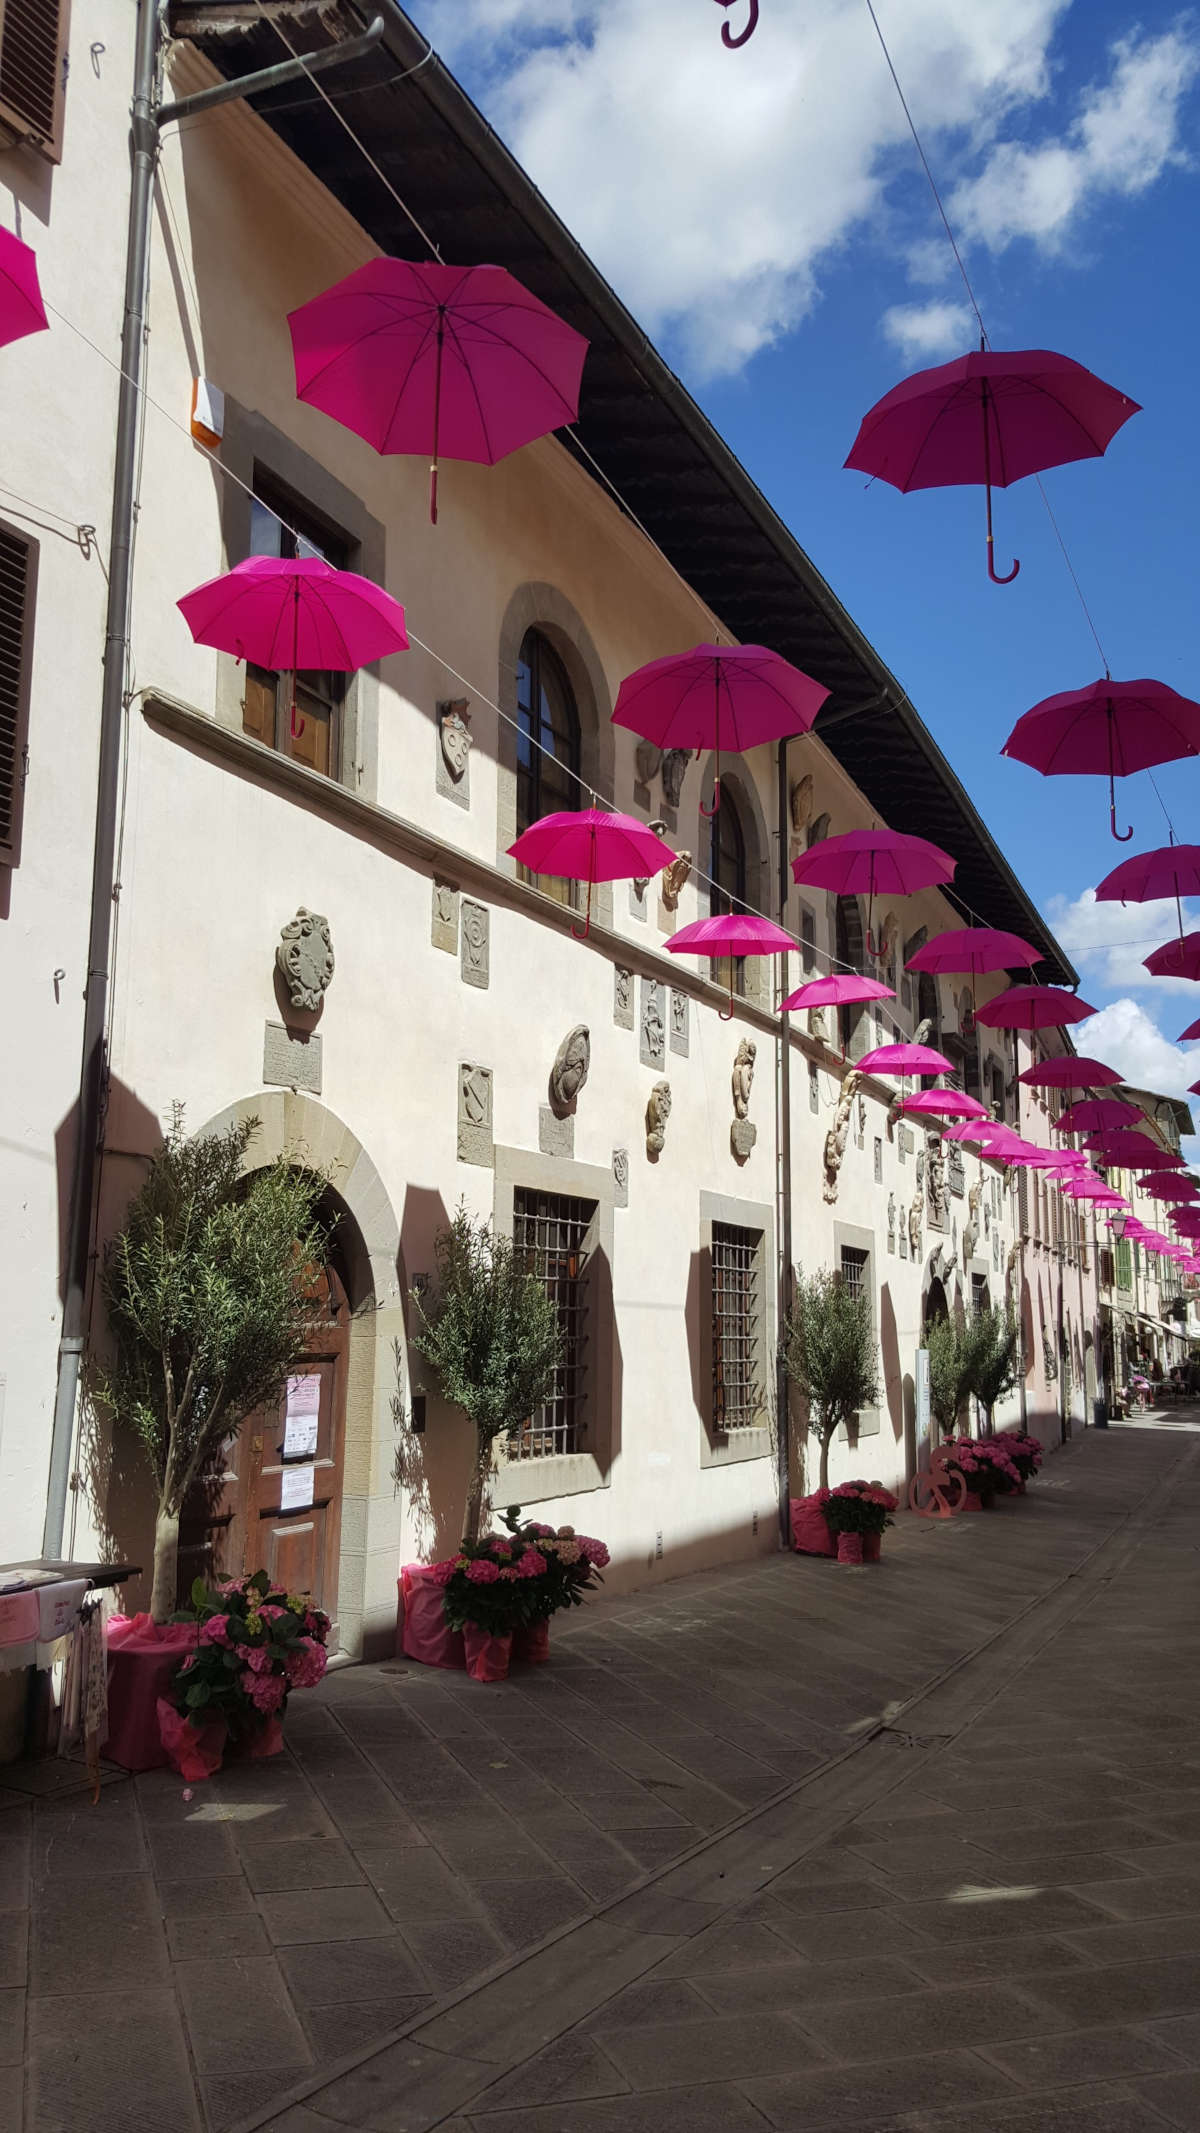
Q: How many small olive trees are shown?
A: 5